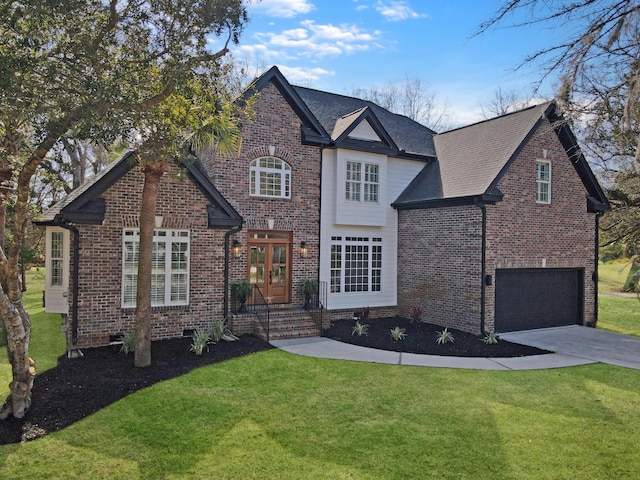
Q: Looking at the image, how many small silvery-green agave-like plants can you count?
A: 7